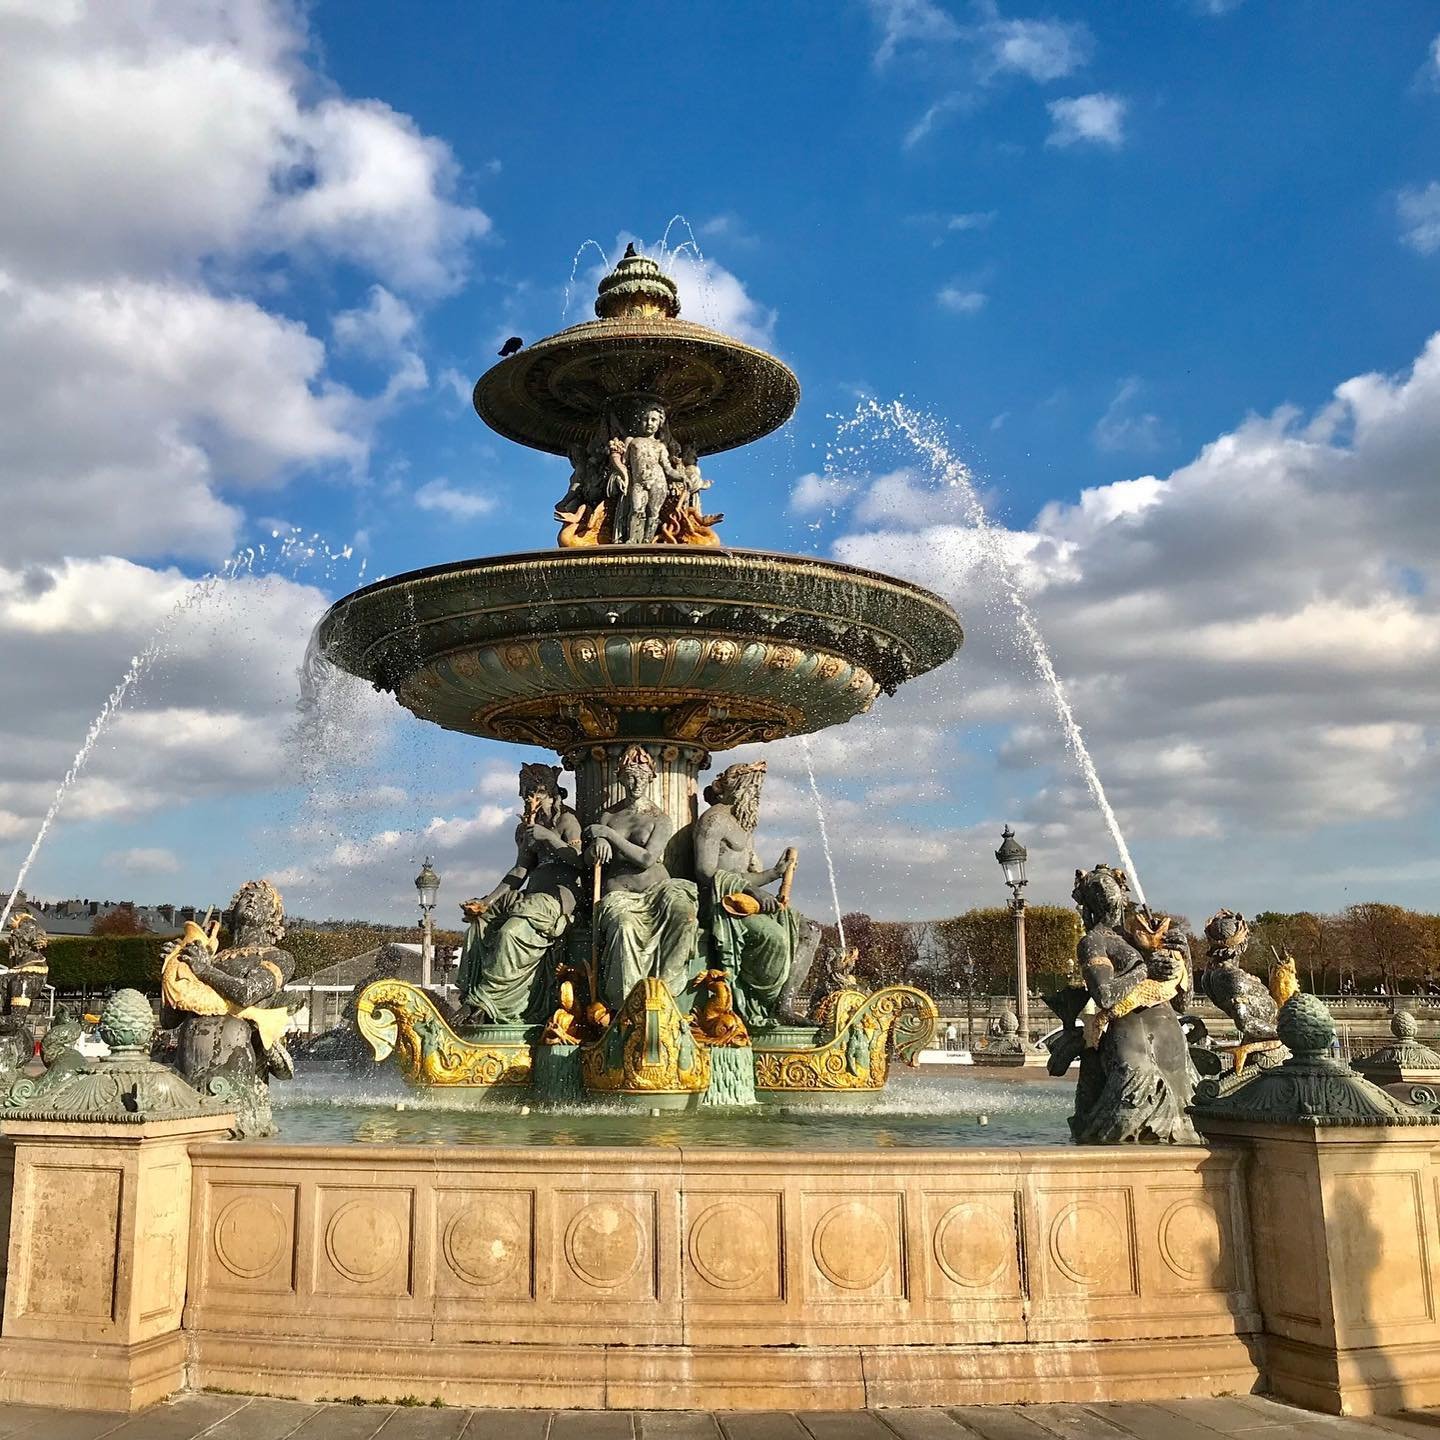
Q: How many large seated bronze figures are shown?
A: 3